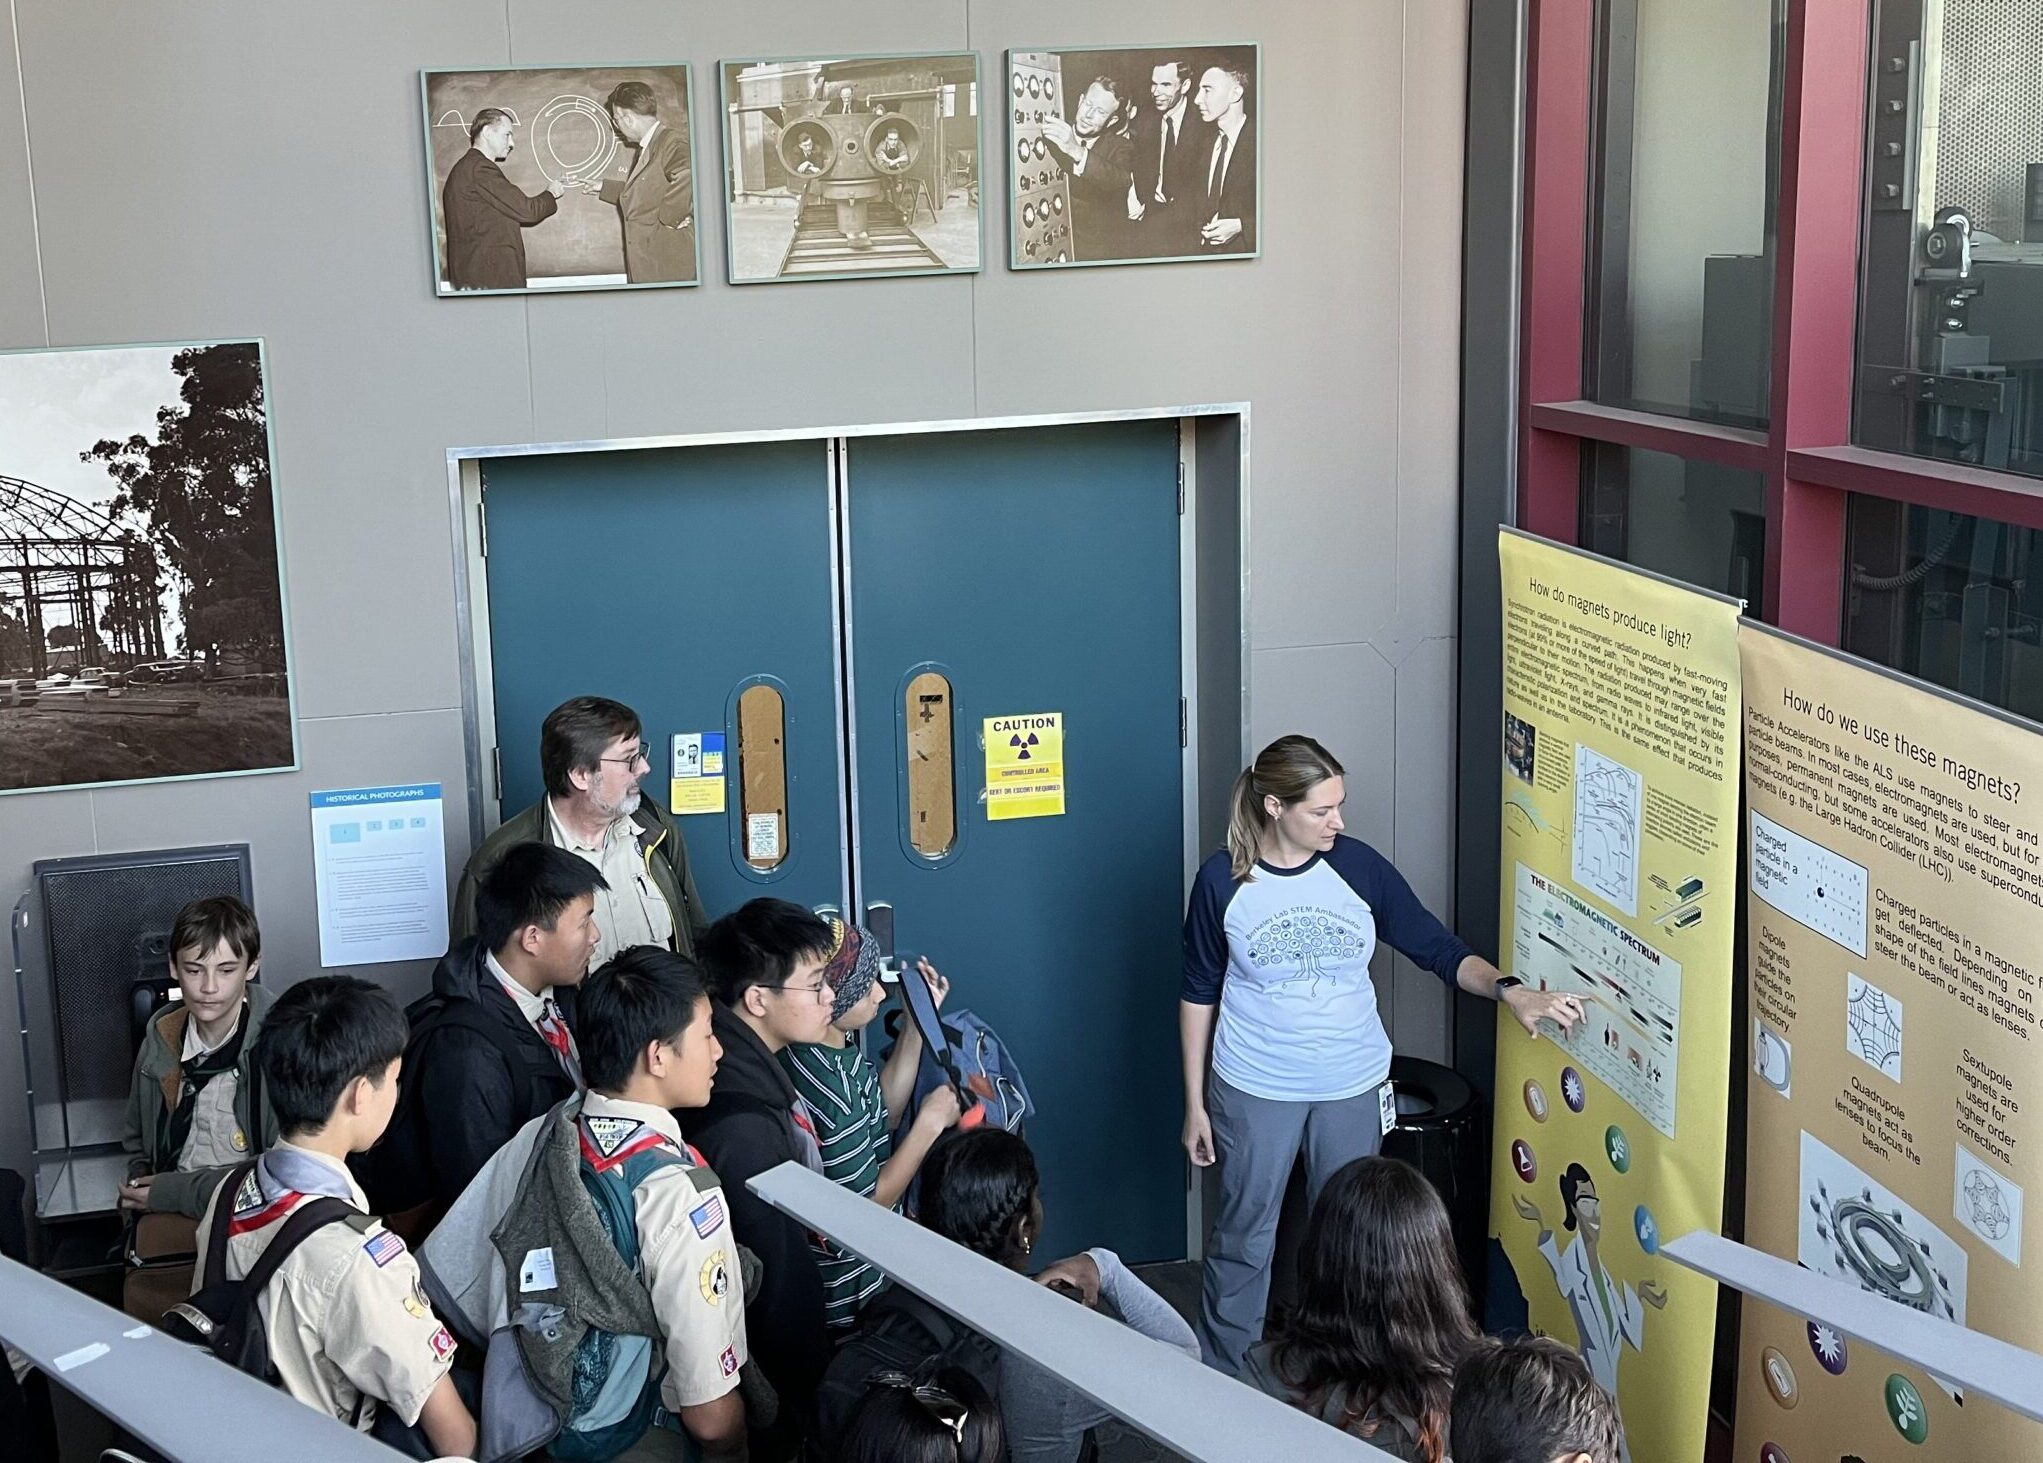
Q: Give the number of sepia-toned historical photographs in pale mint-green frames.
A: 4